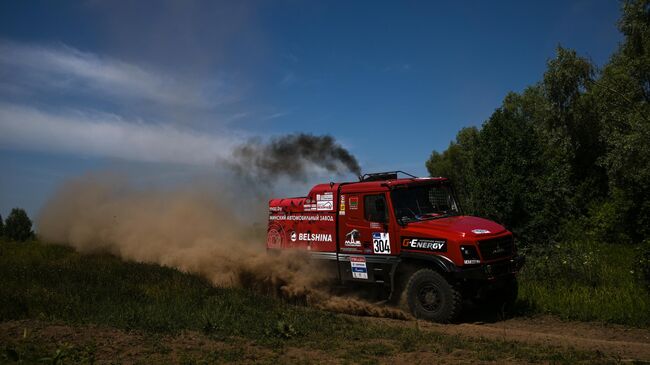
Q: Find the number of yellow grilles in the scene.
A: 0